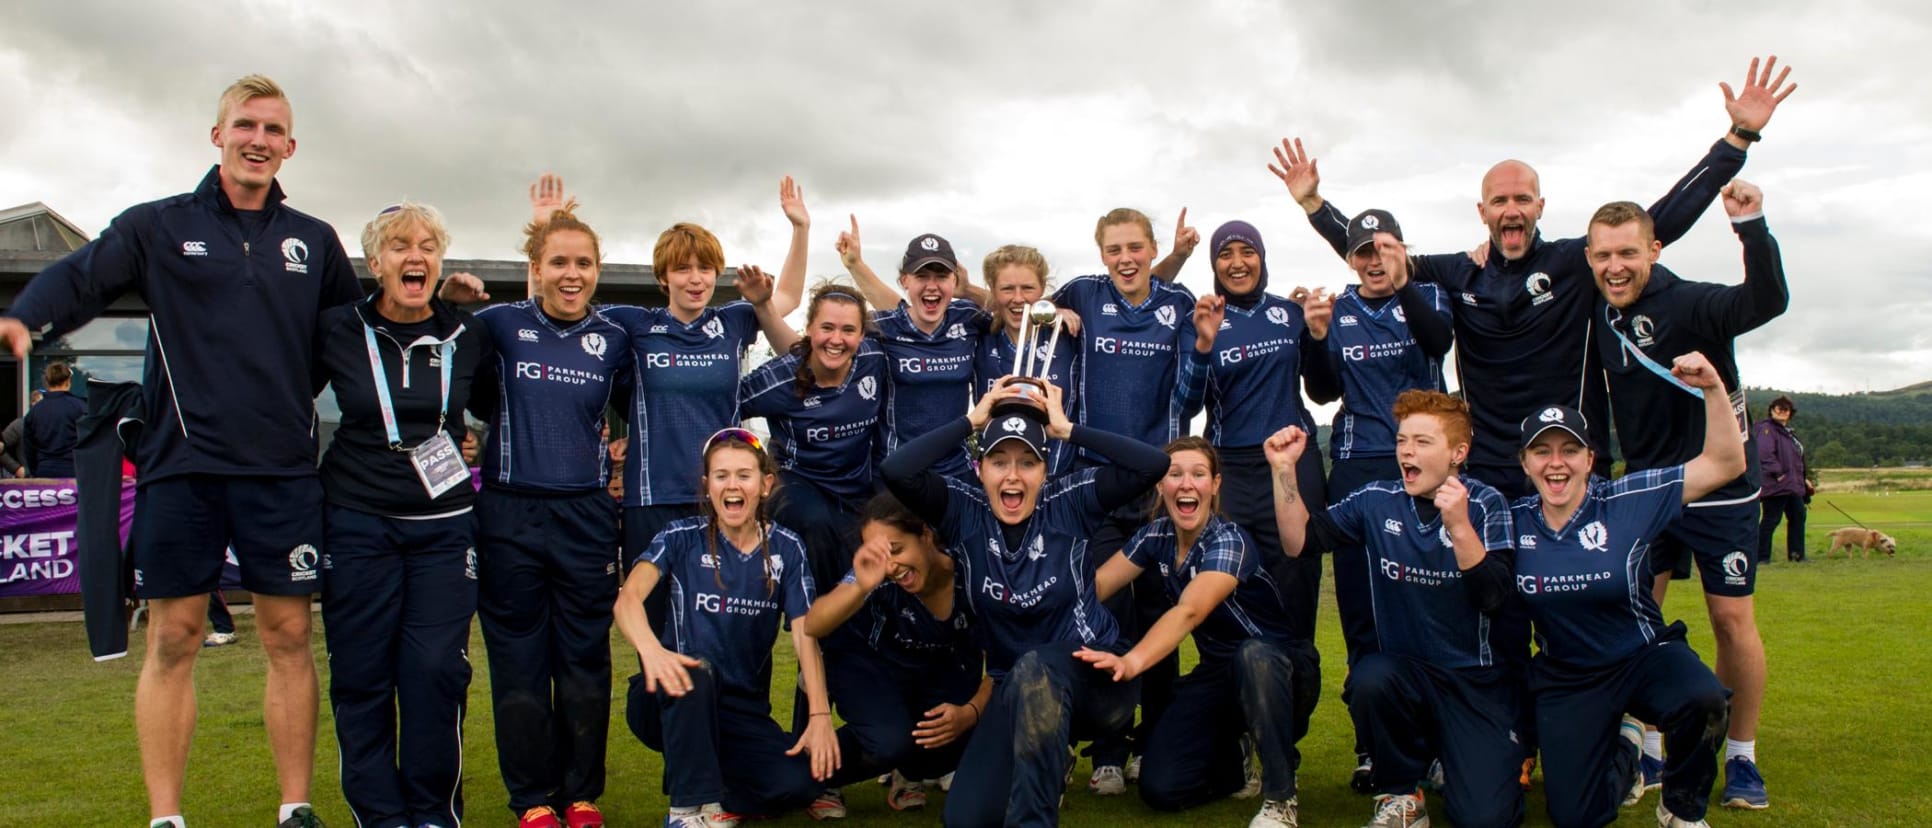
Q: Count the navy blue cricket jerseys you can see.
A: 14